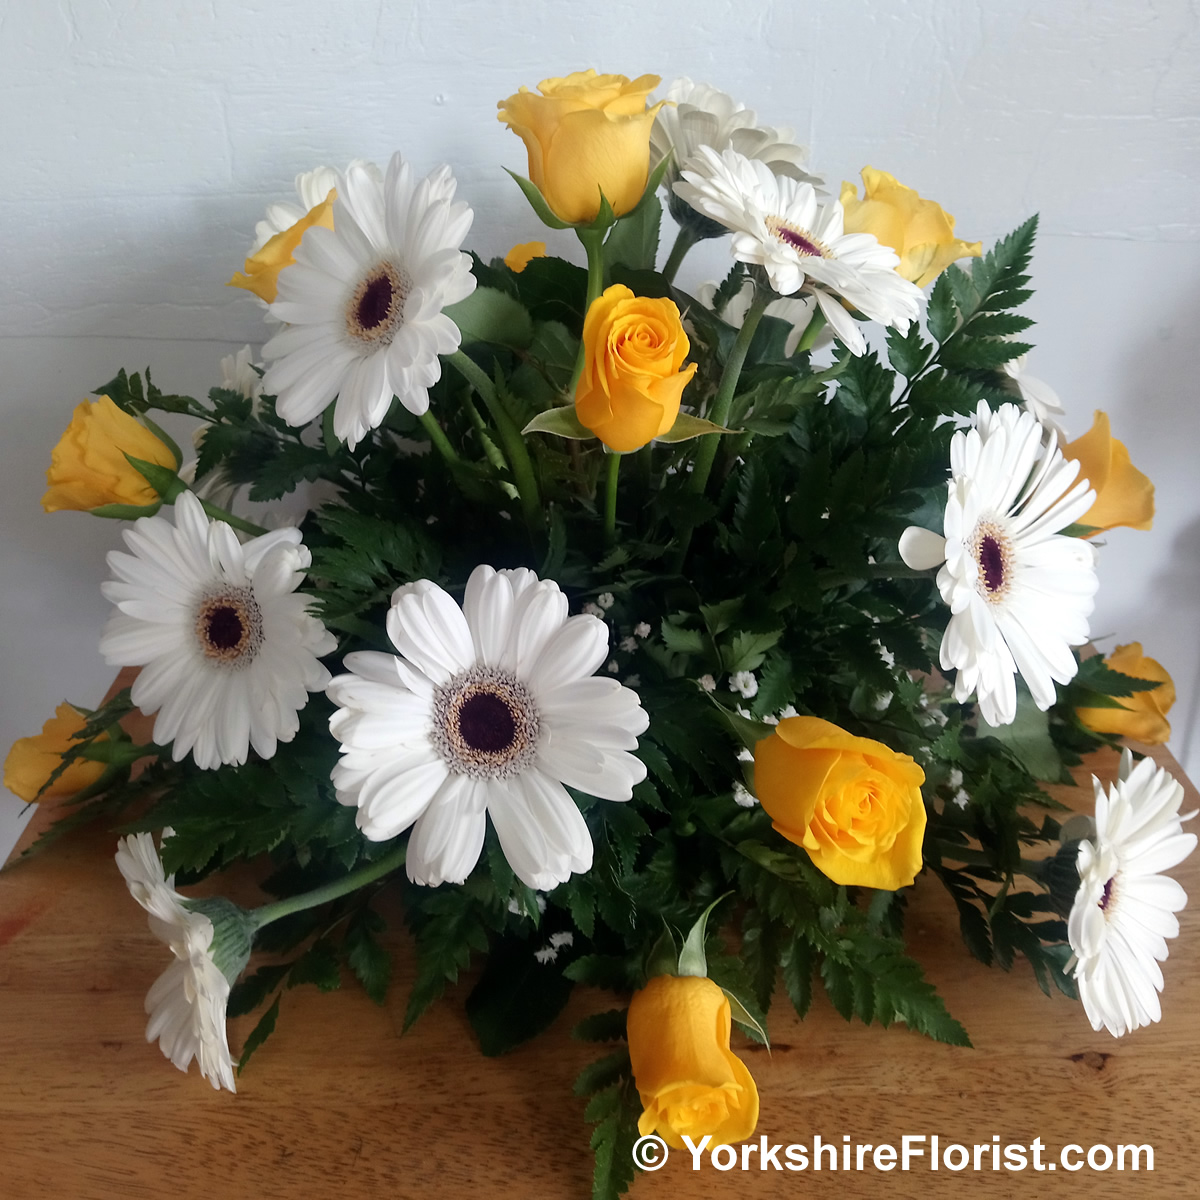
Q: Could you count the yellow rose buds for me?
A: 11